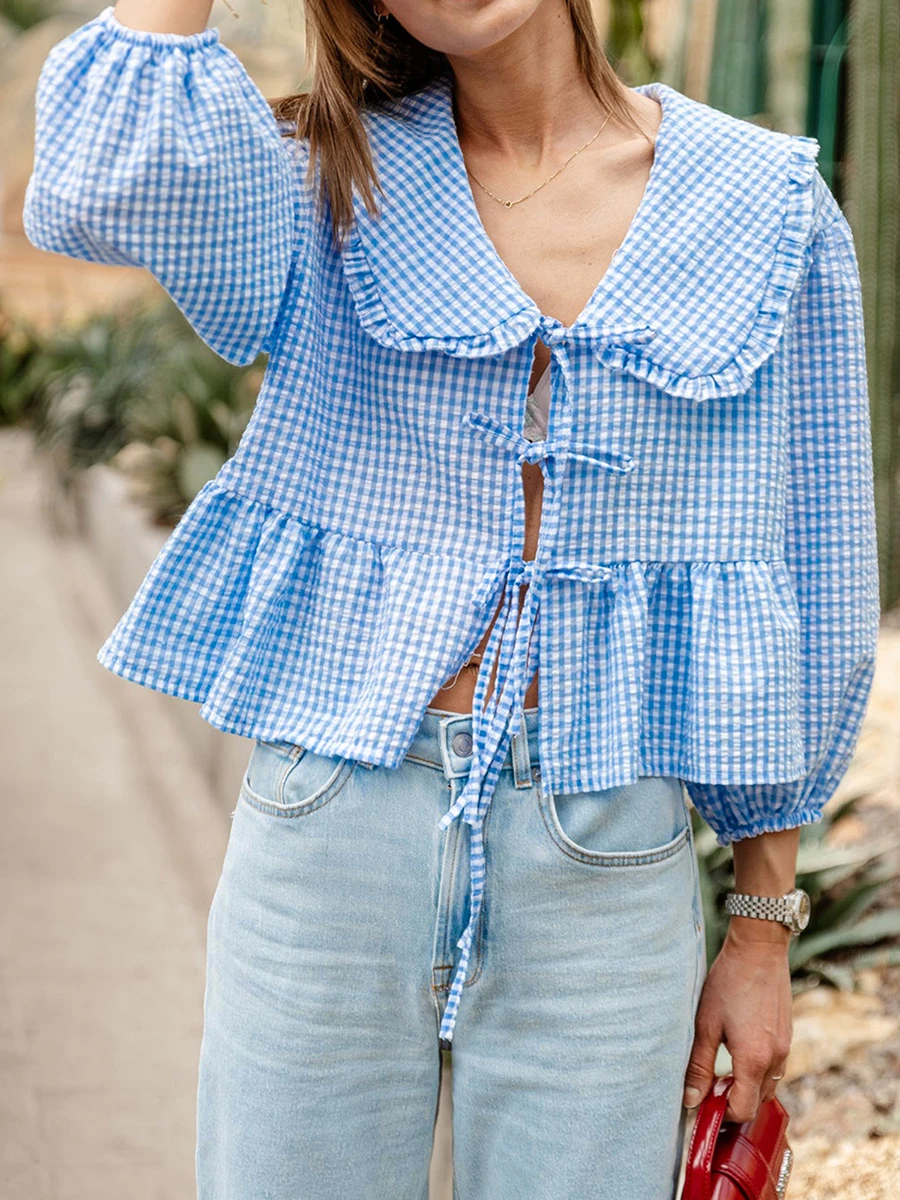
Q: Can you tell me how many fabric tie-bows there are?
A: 3